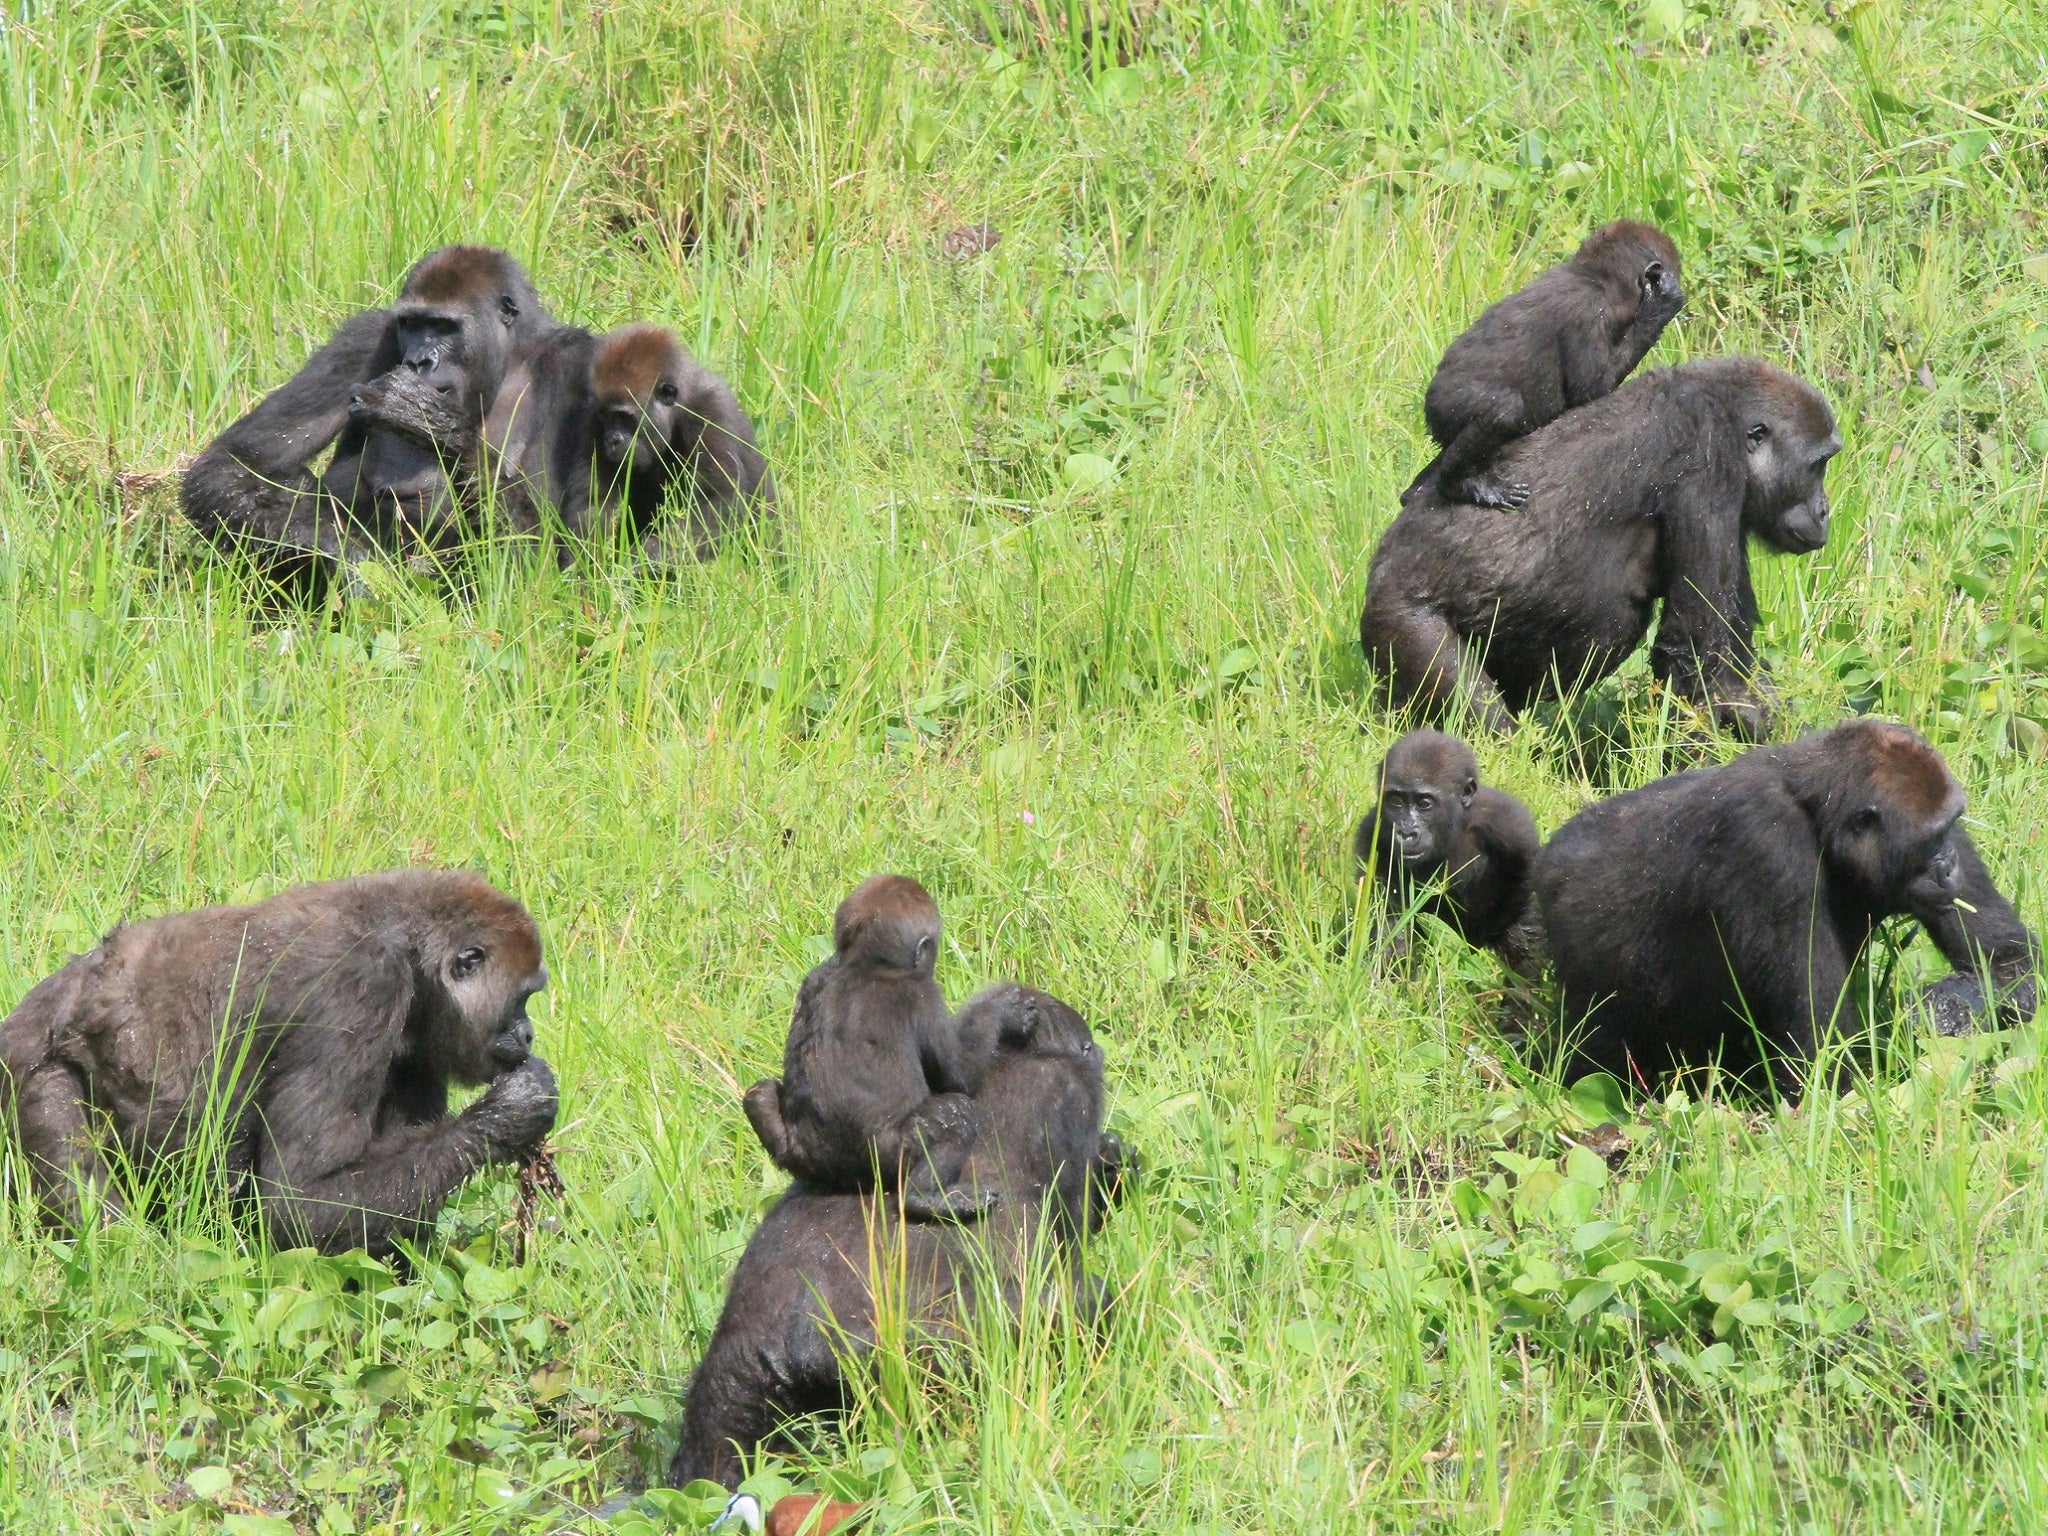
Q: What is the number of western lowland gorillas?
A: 9